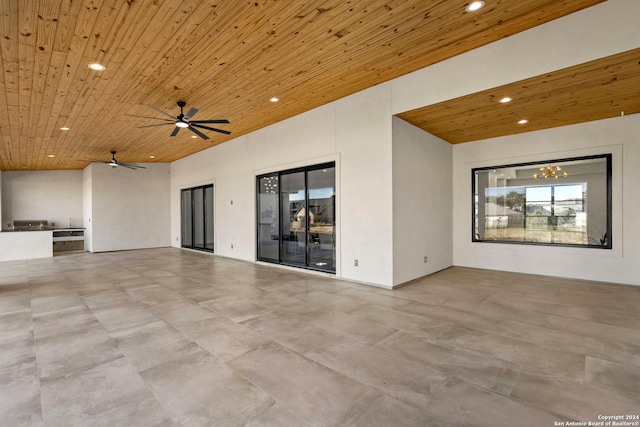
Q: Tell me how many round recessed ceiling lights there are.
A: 9